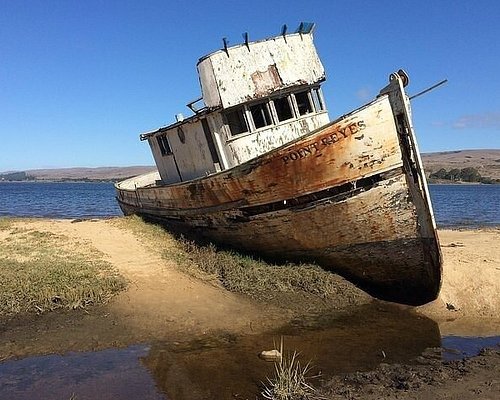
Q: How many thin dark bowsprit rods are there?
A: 1